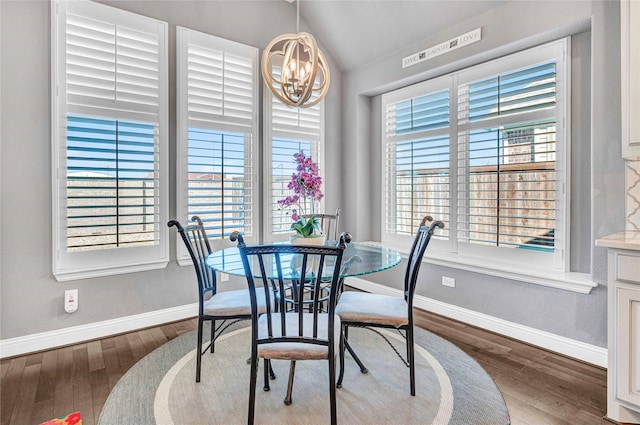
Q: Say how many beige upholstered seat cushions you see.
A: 3